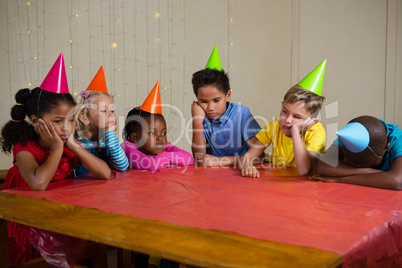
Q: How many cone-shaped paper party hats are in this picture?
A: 6